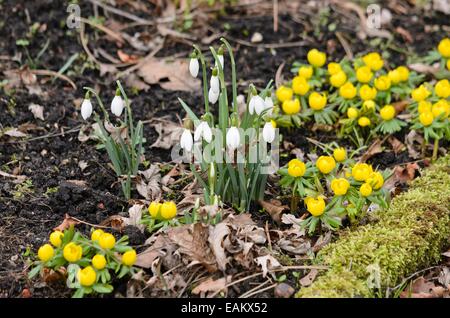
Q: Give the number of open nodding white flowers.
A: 12